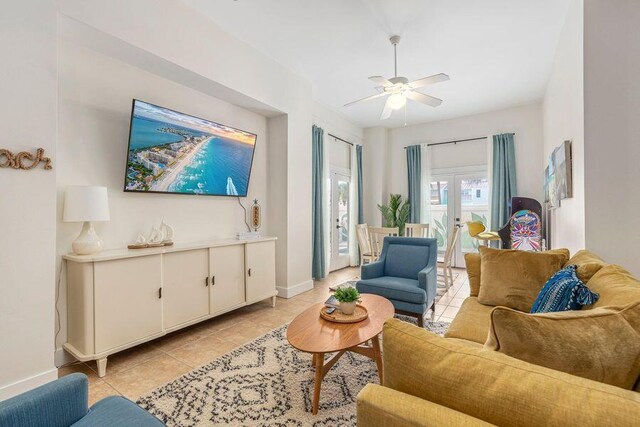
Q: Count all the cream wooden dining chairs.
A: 4